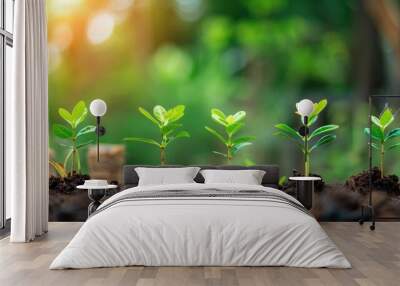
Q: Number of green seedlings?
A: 5